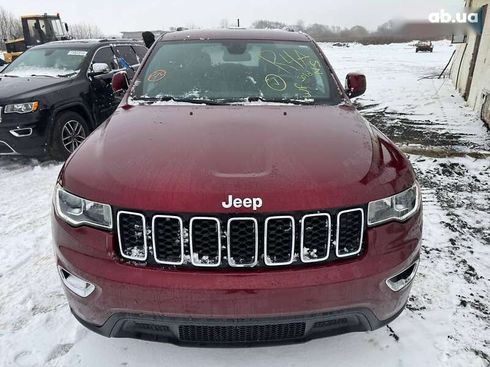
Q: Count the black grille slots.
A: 7